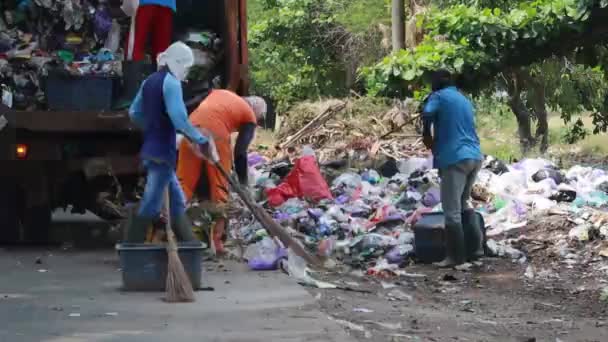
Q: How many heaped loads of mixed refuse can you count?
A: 2